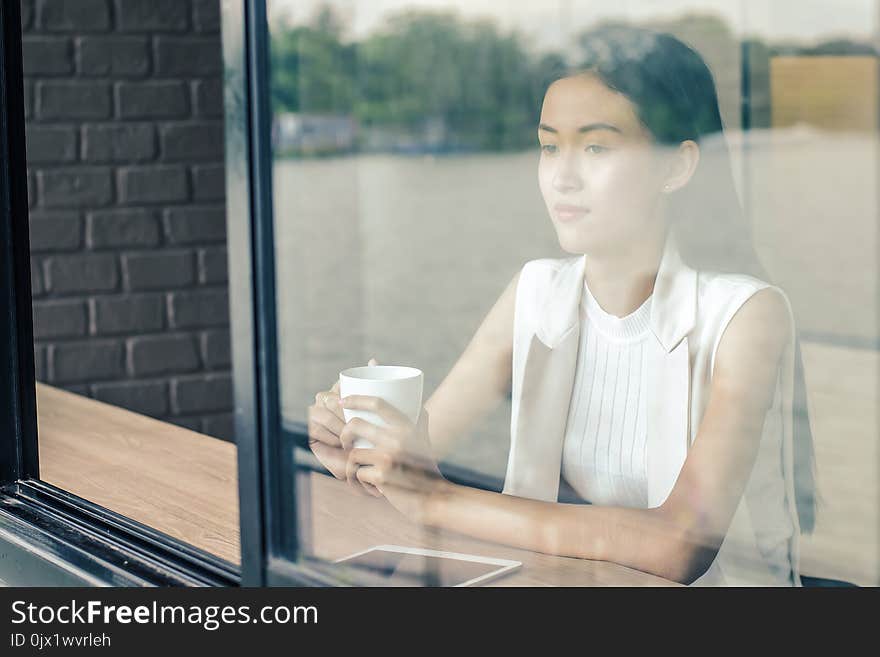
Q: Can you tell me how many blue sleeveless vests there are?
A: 0